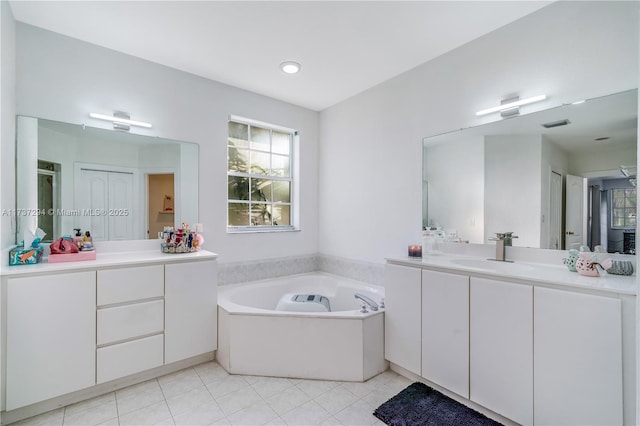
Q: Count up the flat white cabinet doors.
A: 6